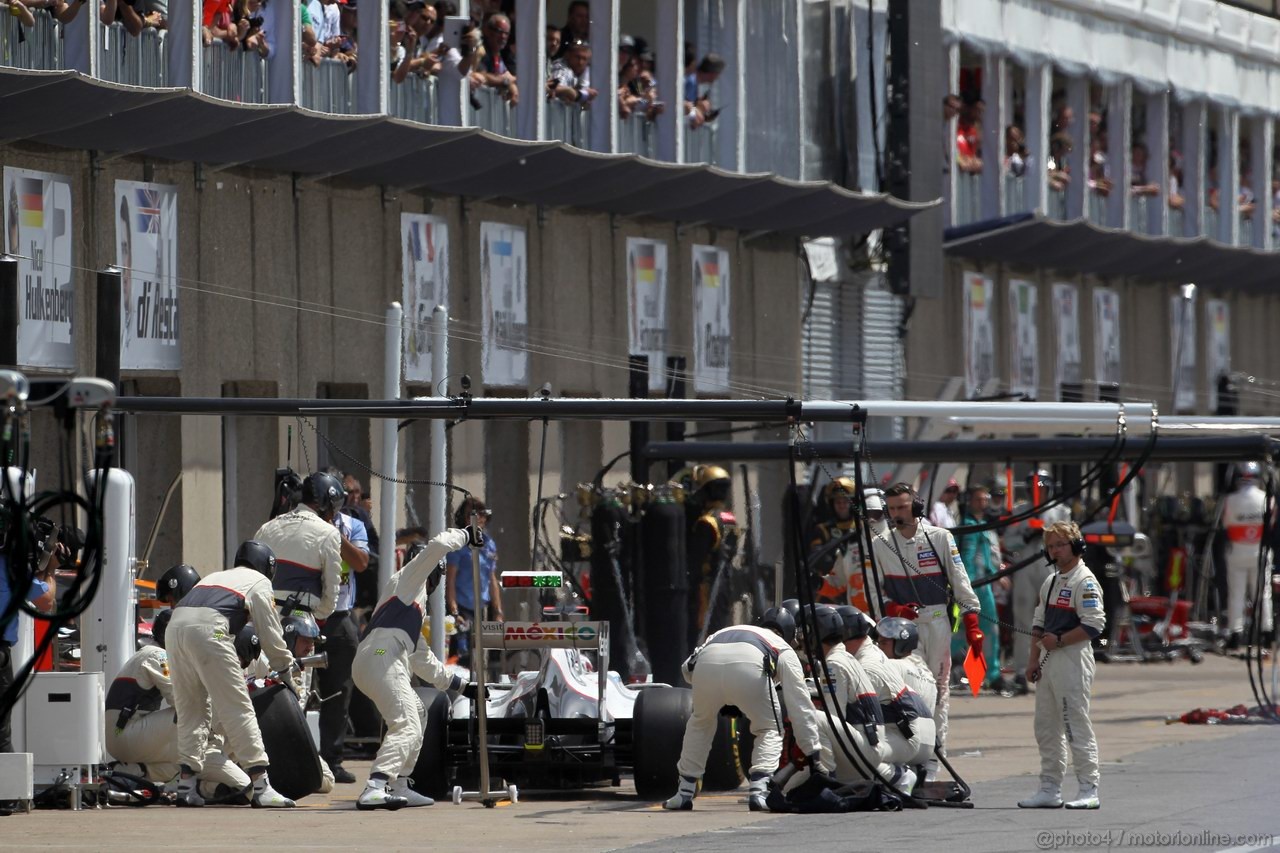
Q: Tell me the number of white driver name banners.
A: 12